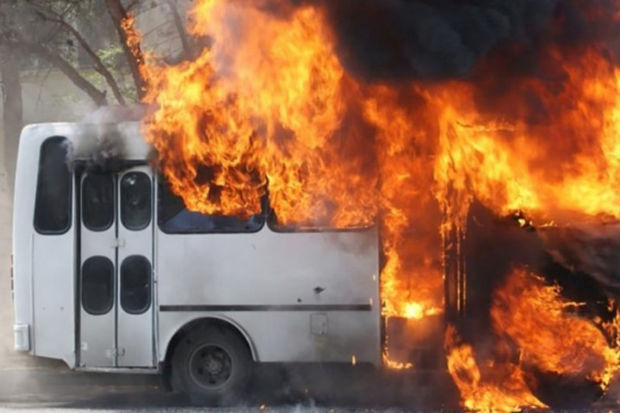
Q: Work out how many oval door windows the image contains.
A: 4